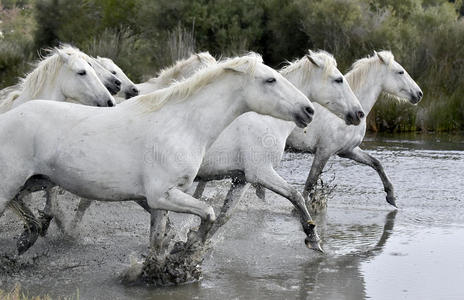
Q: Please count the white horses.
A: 7